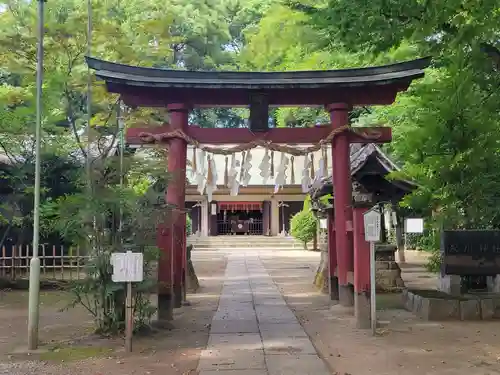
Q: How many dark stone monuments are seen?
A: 1